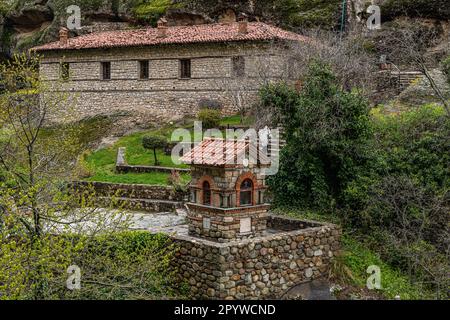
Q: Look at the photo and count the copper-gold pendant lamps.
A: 0